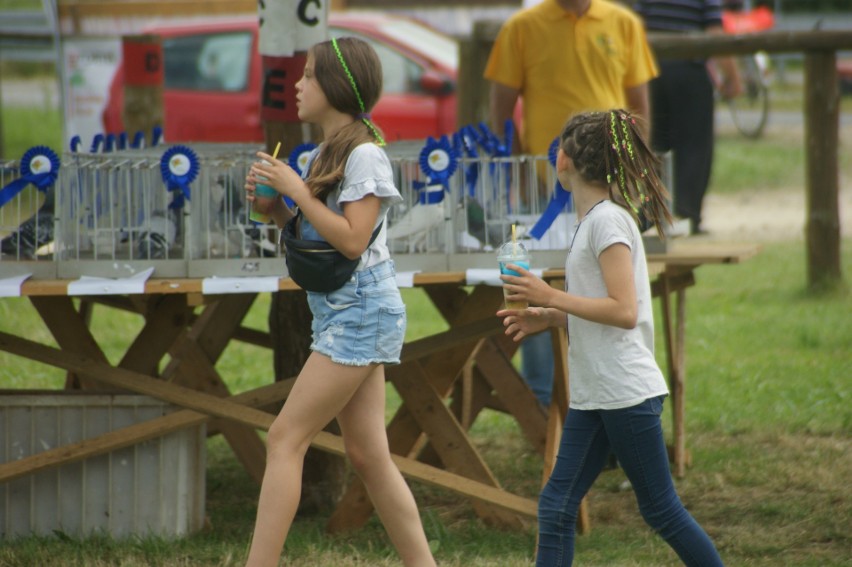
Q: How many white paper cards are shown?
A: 5